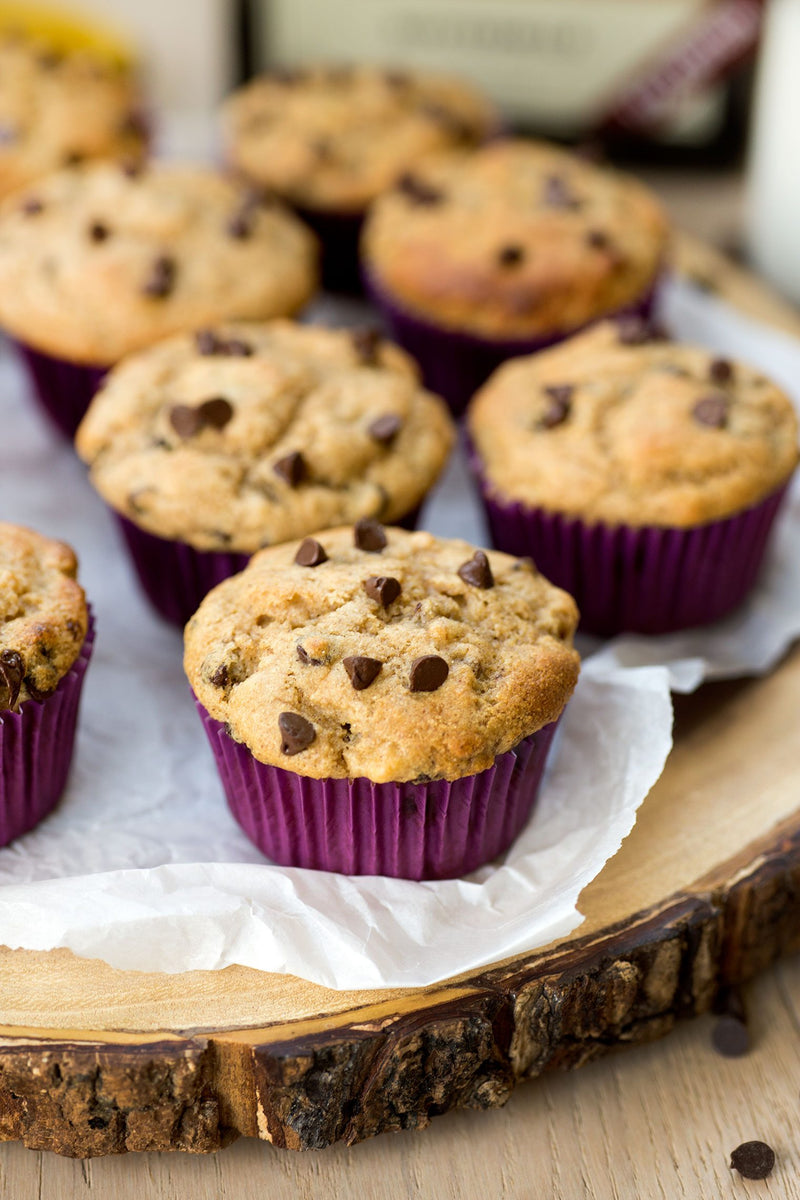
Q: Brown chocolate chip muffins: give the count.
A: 8